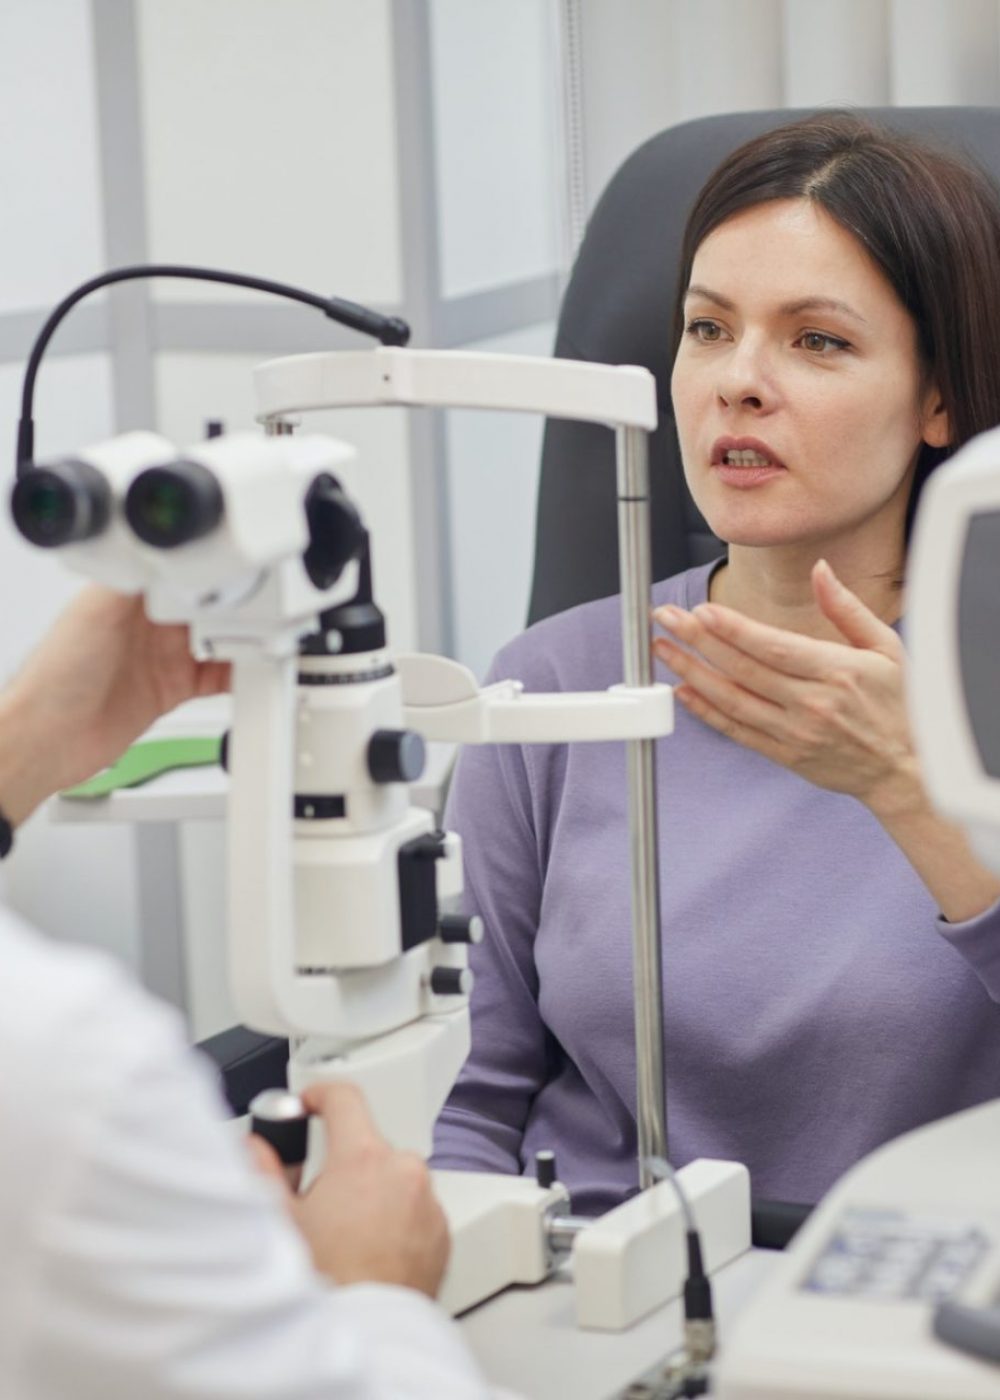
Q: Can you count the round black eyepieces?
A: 2